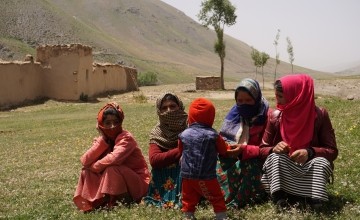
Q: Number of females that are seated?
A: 4